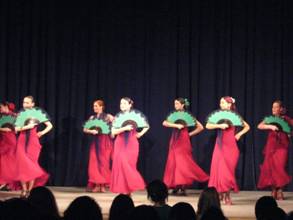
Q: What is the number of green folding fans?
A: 7